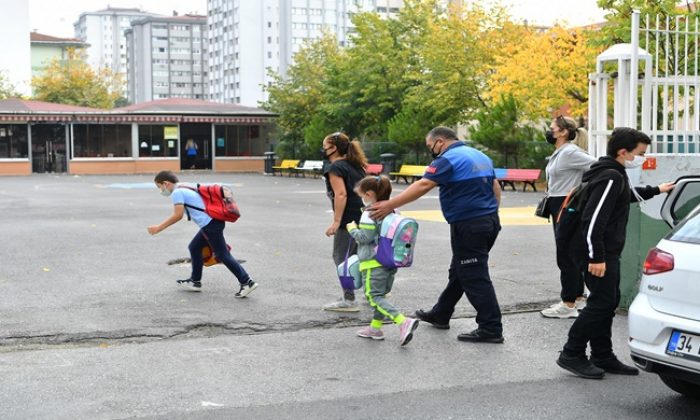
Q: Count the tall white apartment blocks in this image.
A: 3